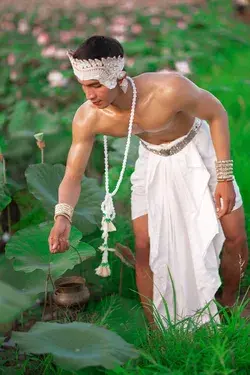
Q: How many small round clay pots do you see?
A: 1